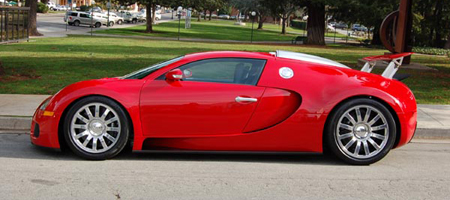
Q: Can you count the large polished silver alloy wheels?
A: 2